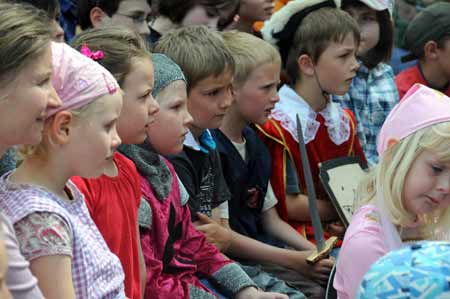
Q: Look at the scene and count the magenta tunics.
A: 1